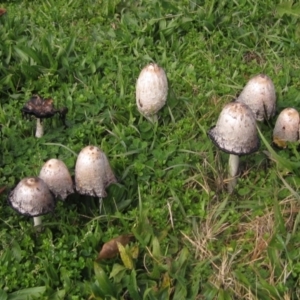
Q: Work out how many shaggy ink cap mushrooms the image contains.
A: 8